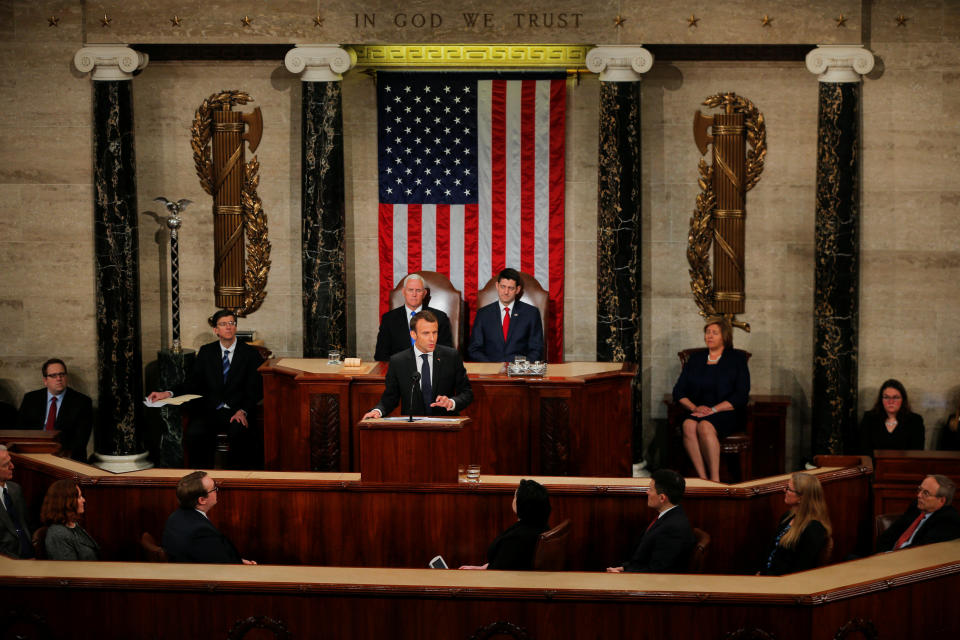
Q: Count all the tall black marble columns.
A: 4